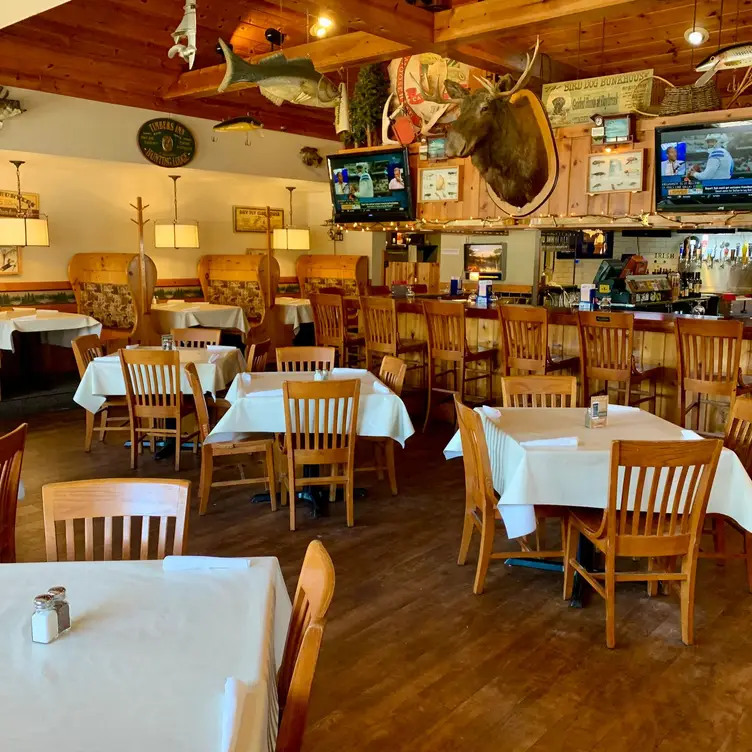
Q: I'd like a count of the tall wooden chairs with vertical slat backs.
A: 6